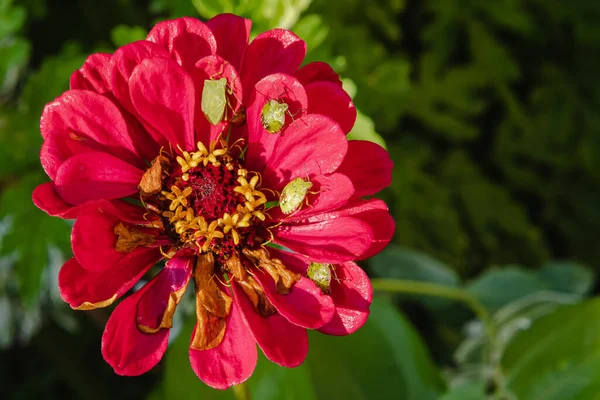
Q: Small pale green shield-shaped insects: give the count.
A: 4